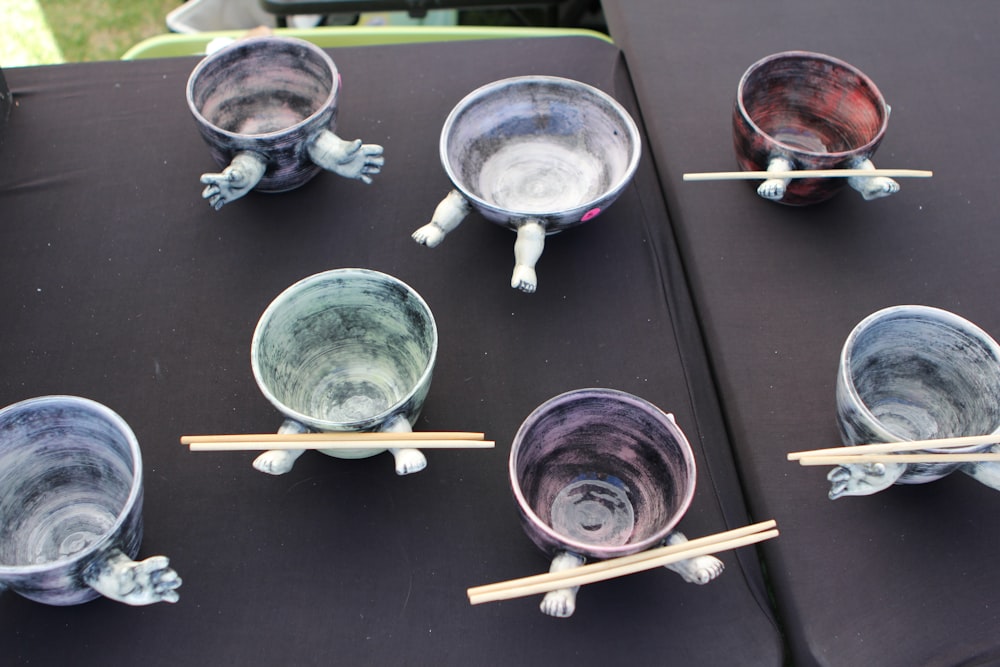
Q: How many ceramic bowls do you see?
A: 7